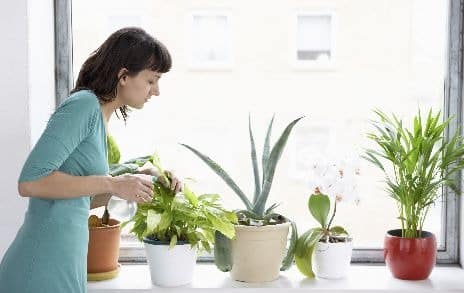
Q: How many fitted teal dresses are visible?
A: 1